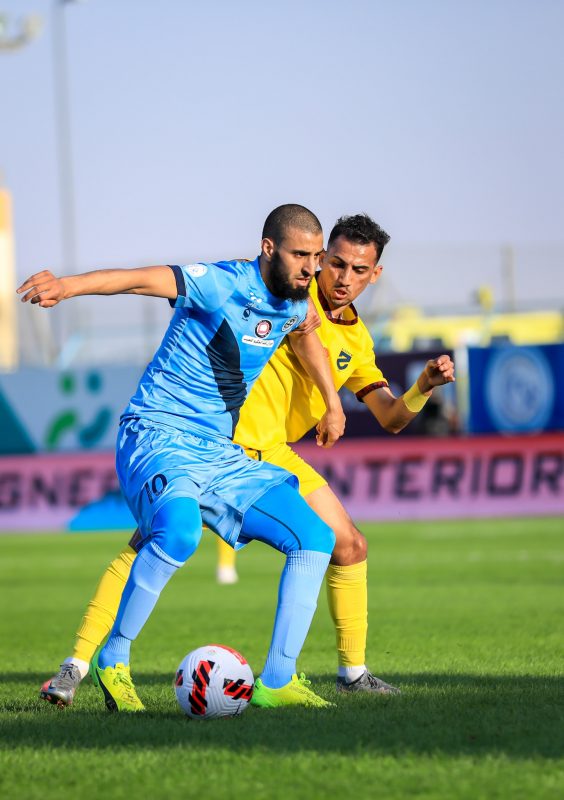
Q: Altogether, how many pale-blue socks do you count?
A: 2